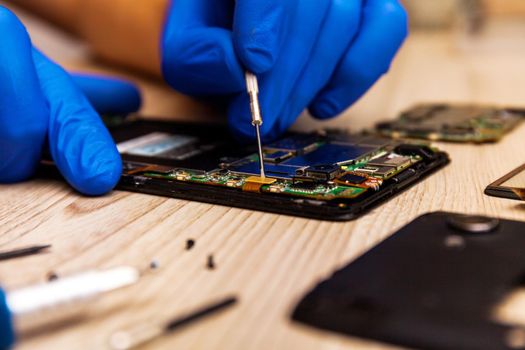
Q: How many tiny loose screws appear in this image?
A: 4